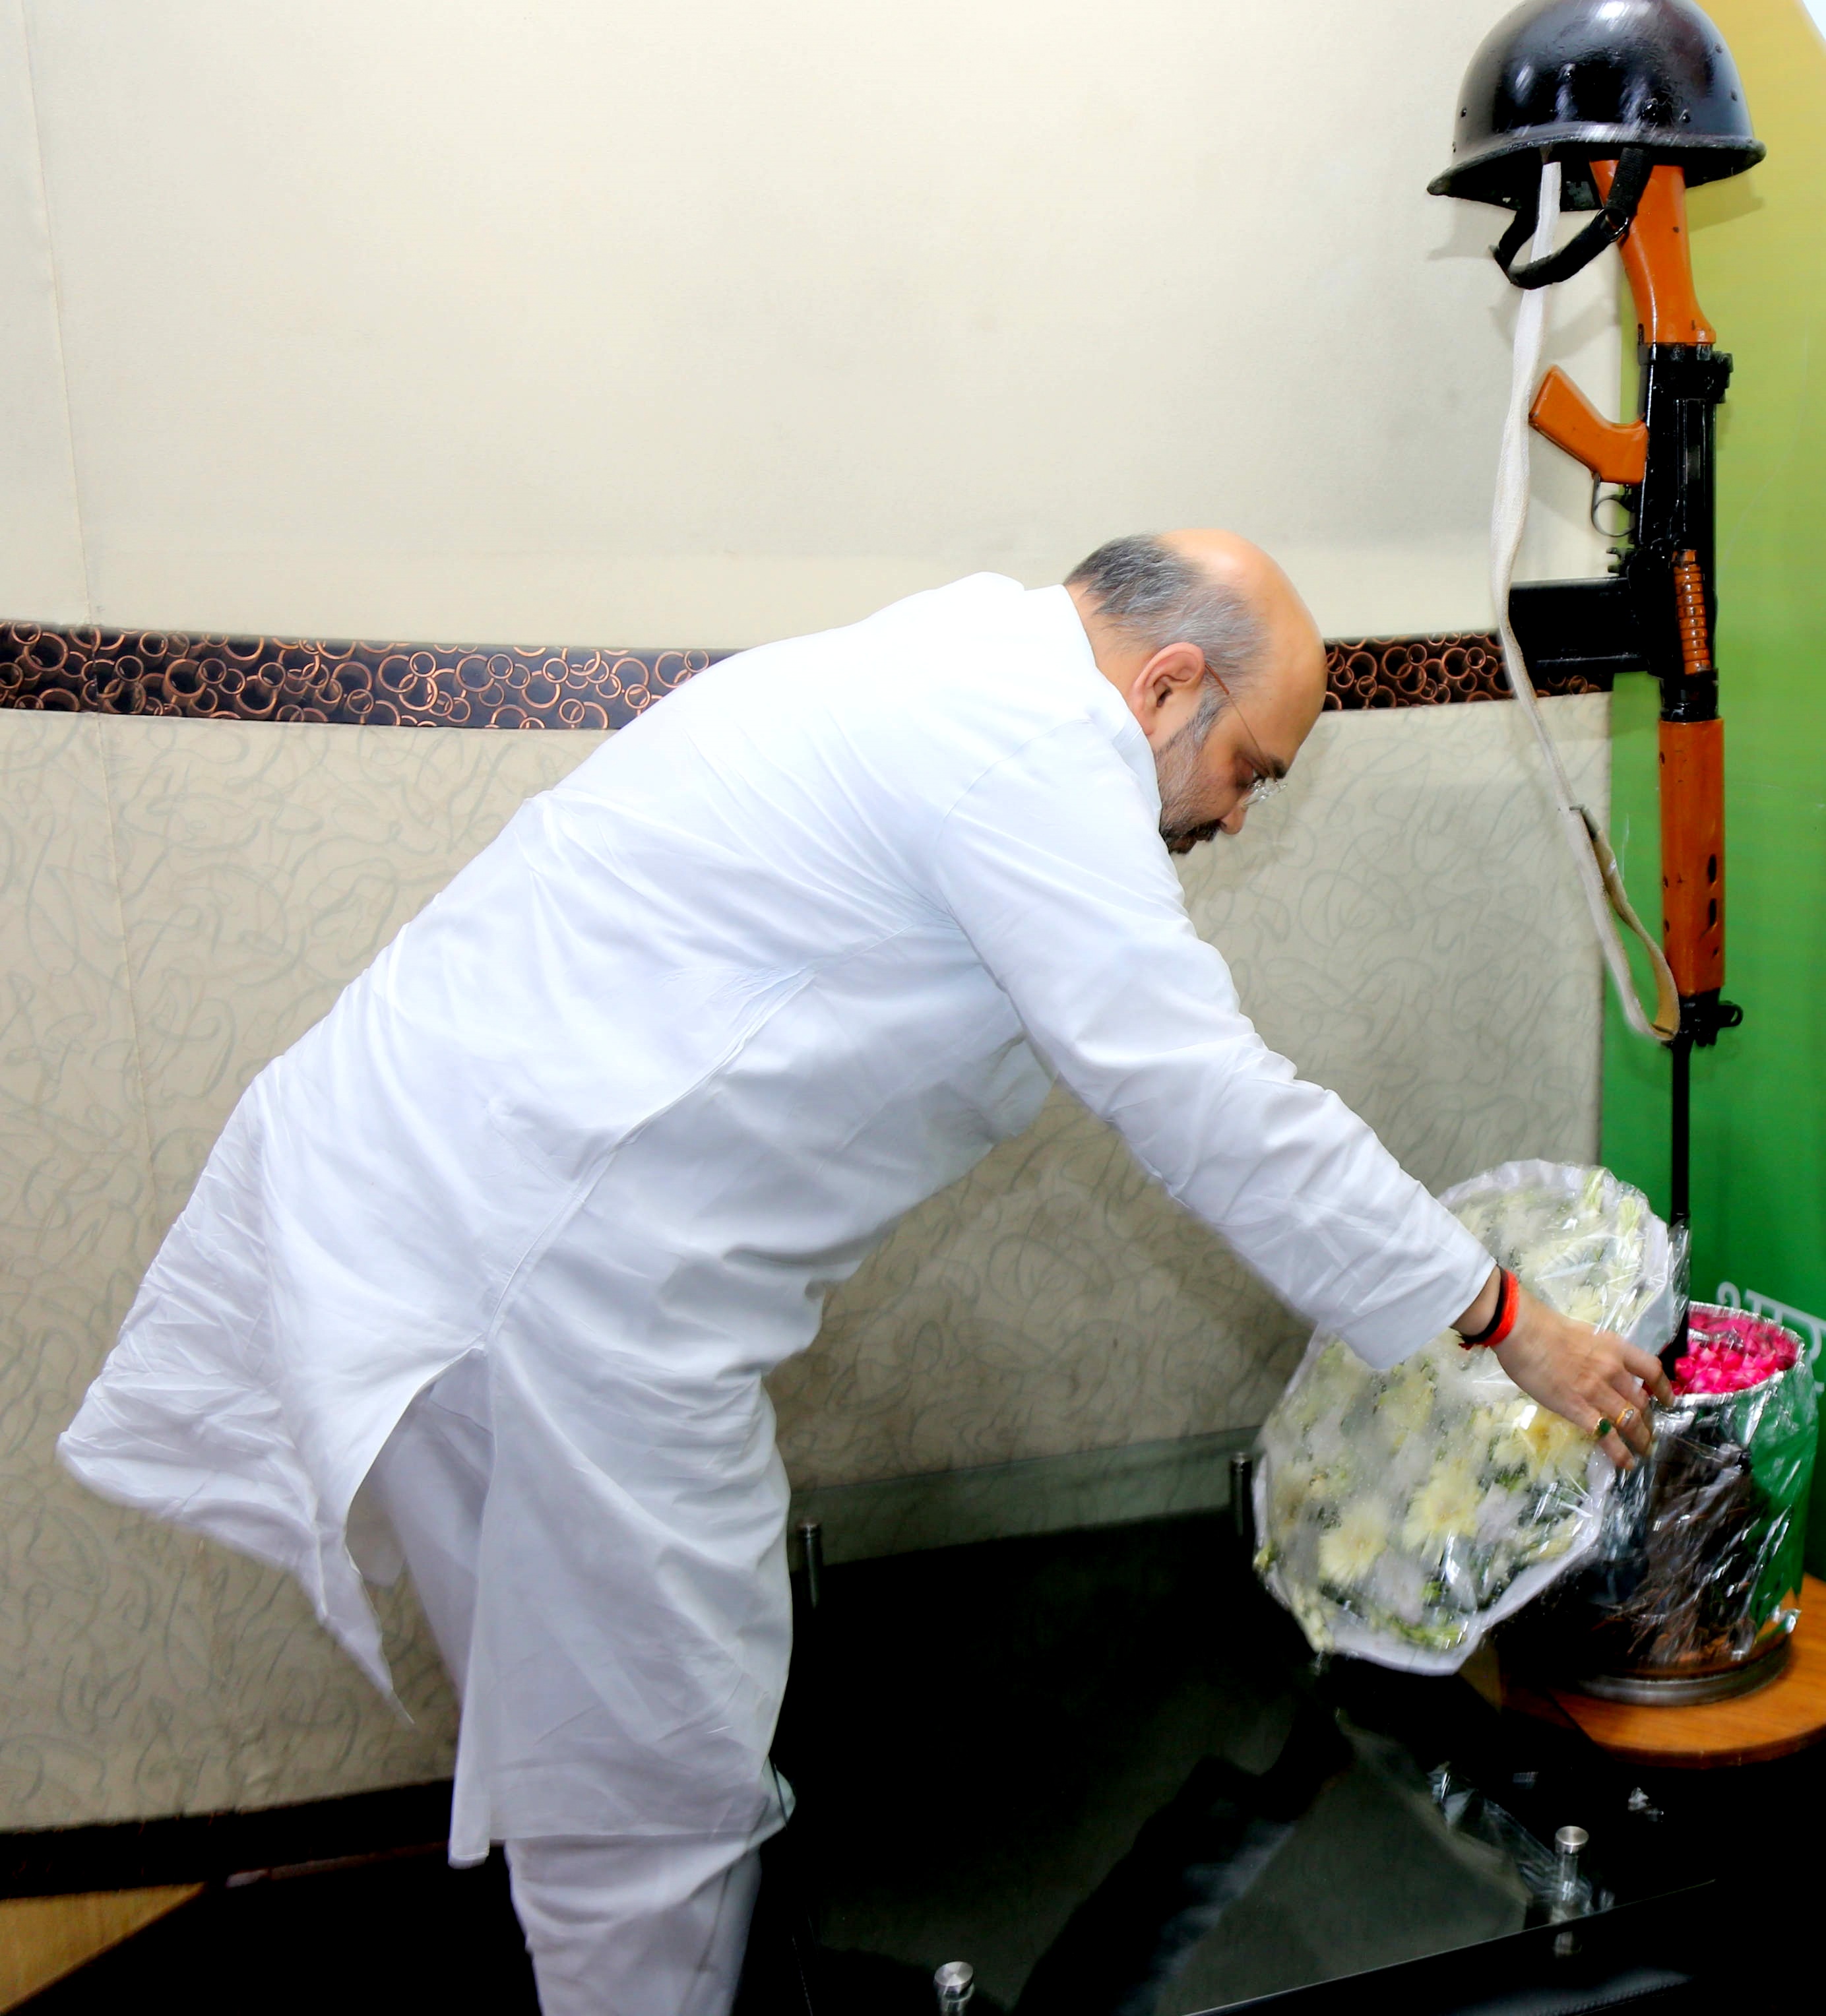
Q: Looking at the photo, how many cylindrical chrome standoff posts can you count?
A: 4